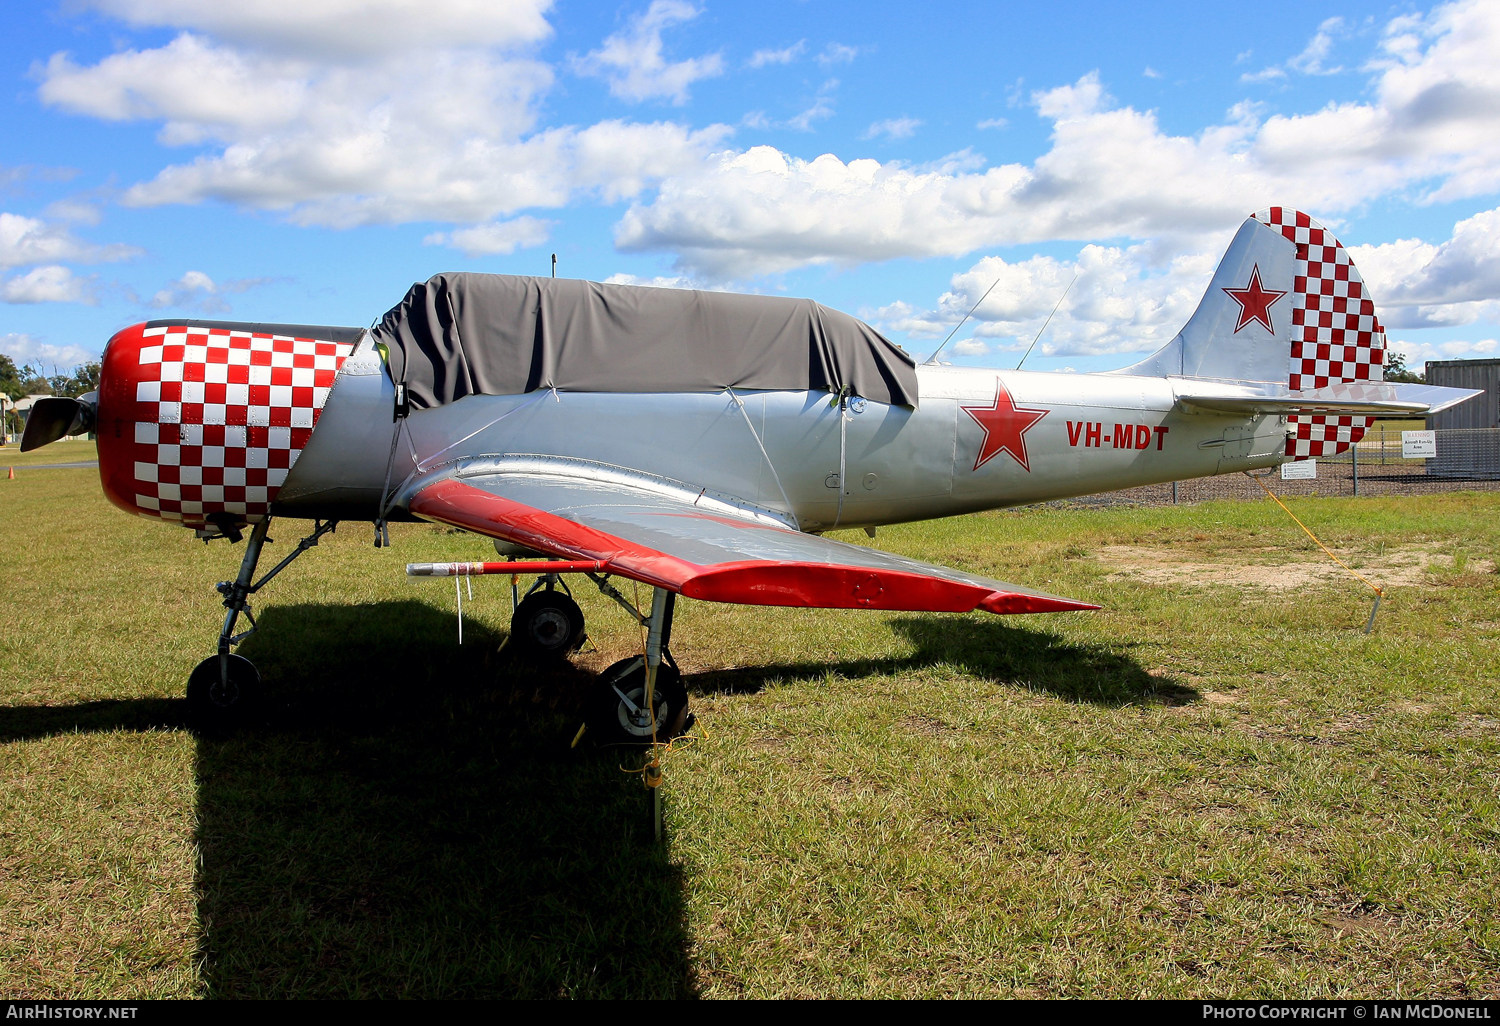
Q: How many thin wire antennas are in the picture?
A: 2